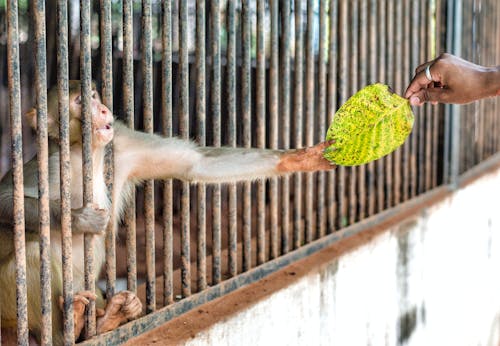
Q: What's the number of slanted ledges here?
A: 1